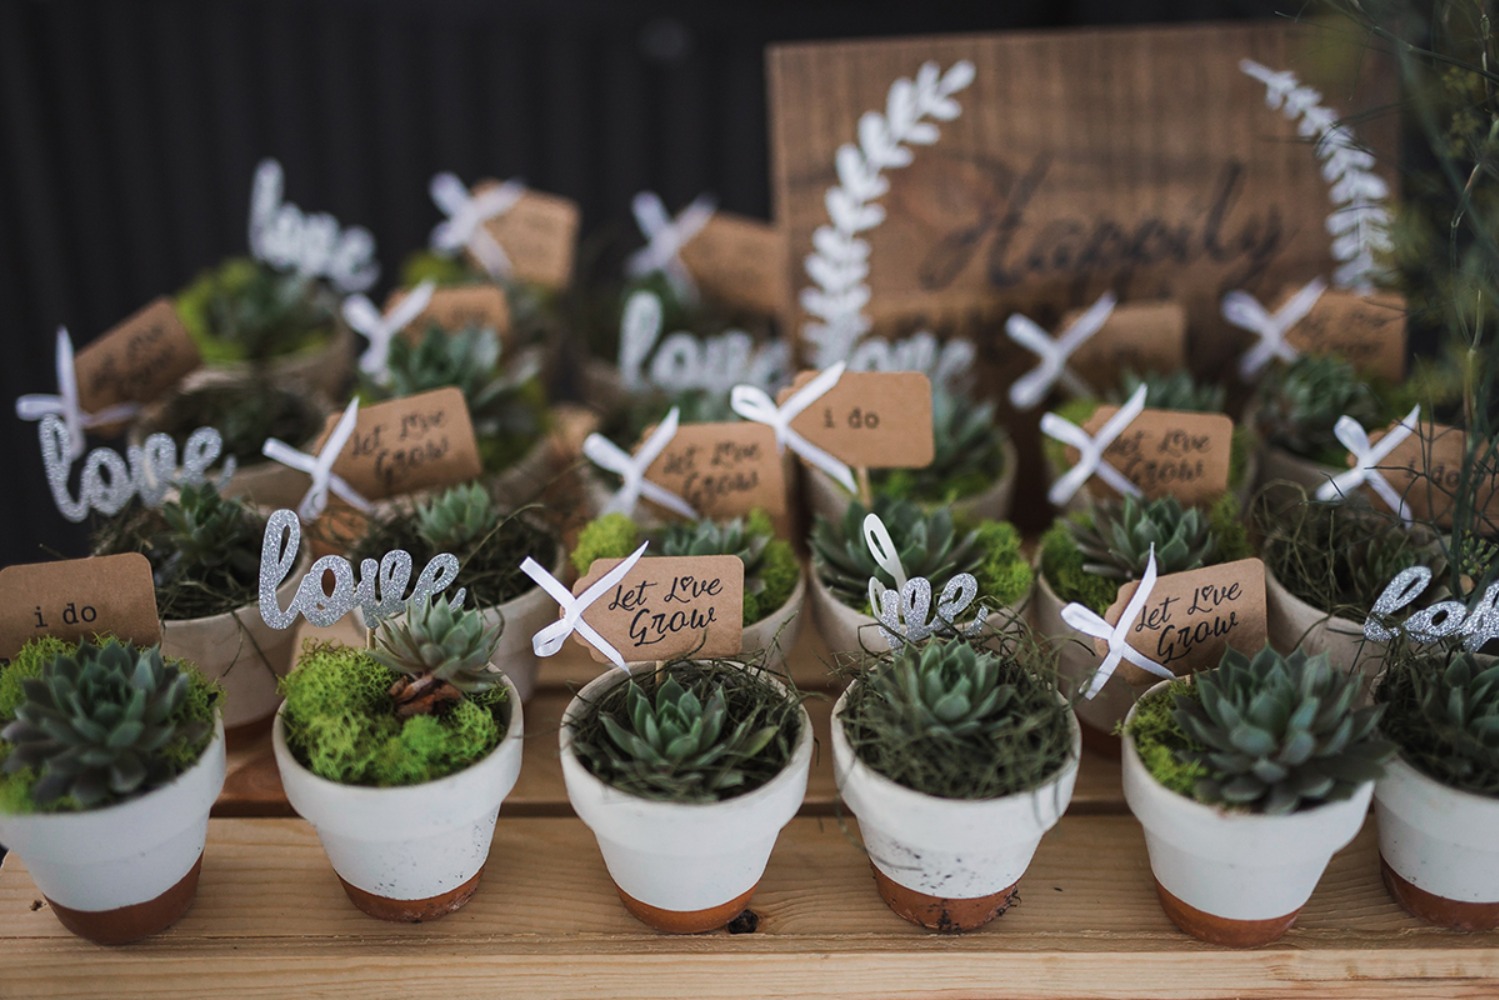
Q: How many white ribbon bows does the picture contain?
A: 13